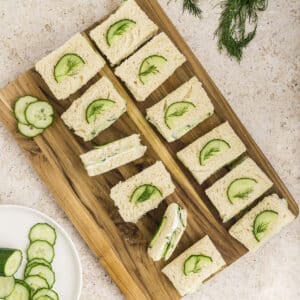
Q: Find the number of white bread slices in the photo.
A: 12